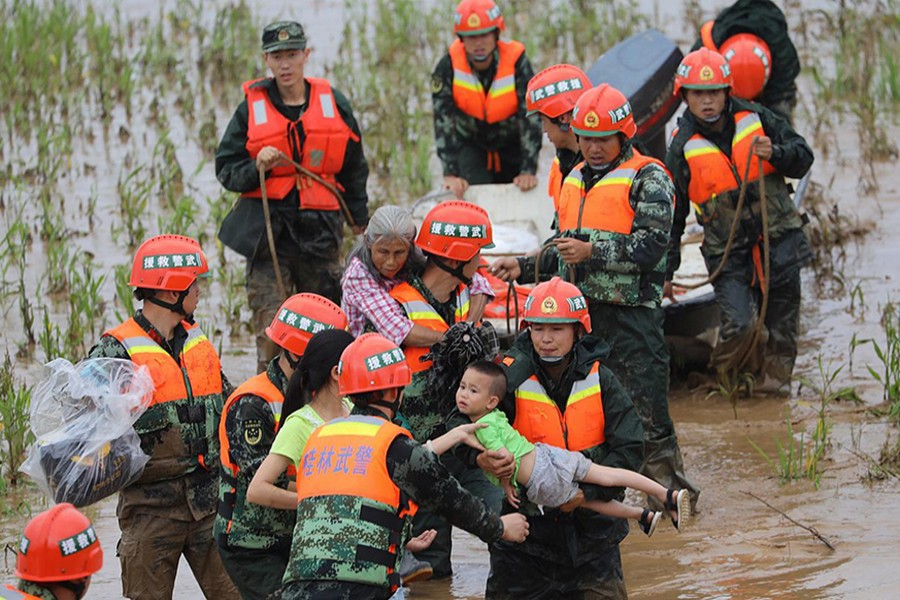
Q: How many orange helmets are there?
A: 11